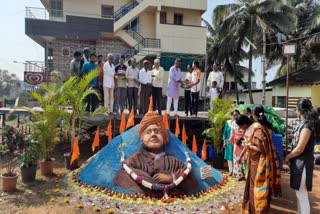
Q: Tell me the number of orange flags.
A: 11